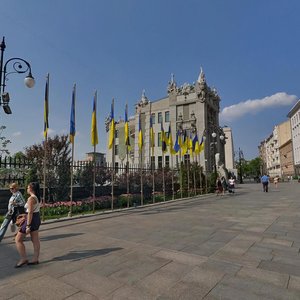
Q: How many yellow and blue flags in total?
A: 14